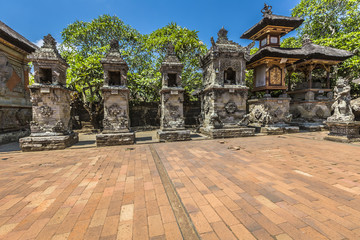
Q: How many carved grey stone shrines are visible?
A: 4